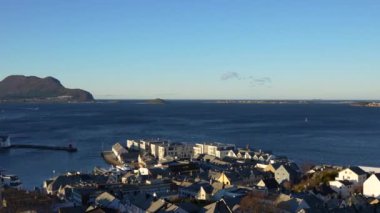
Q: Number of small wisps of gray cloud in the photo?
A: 2